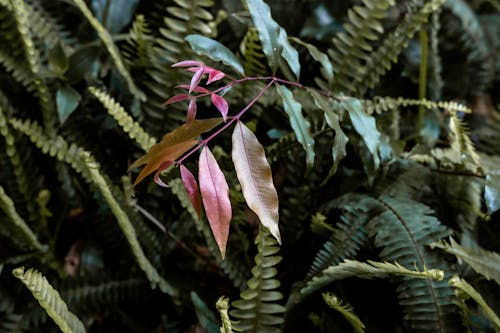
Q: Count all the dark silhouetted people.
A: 0